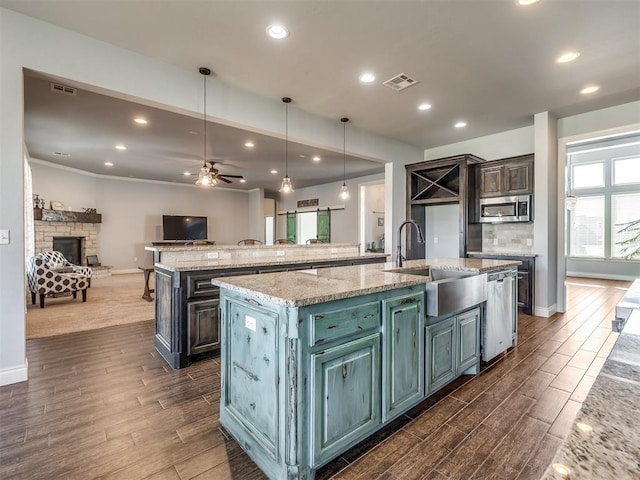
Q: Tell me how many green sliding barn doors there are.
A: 2